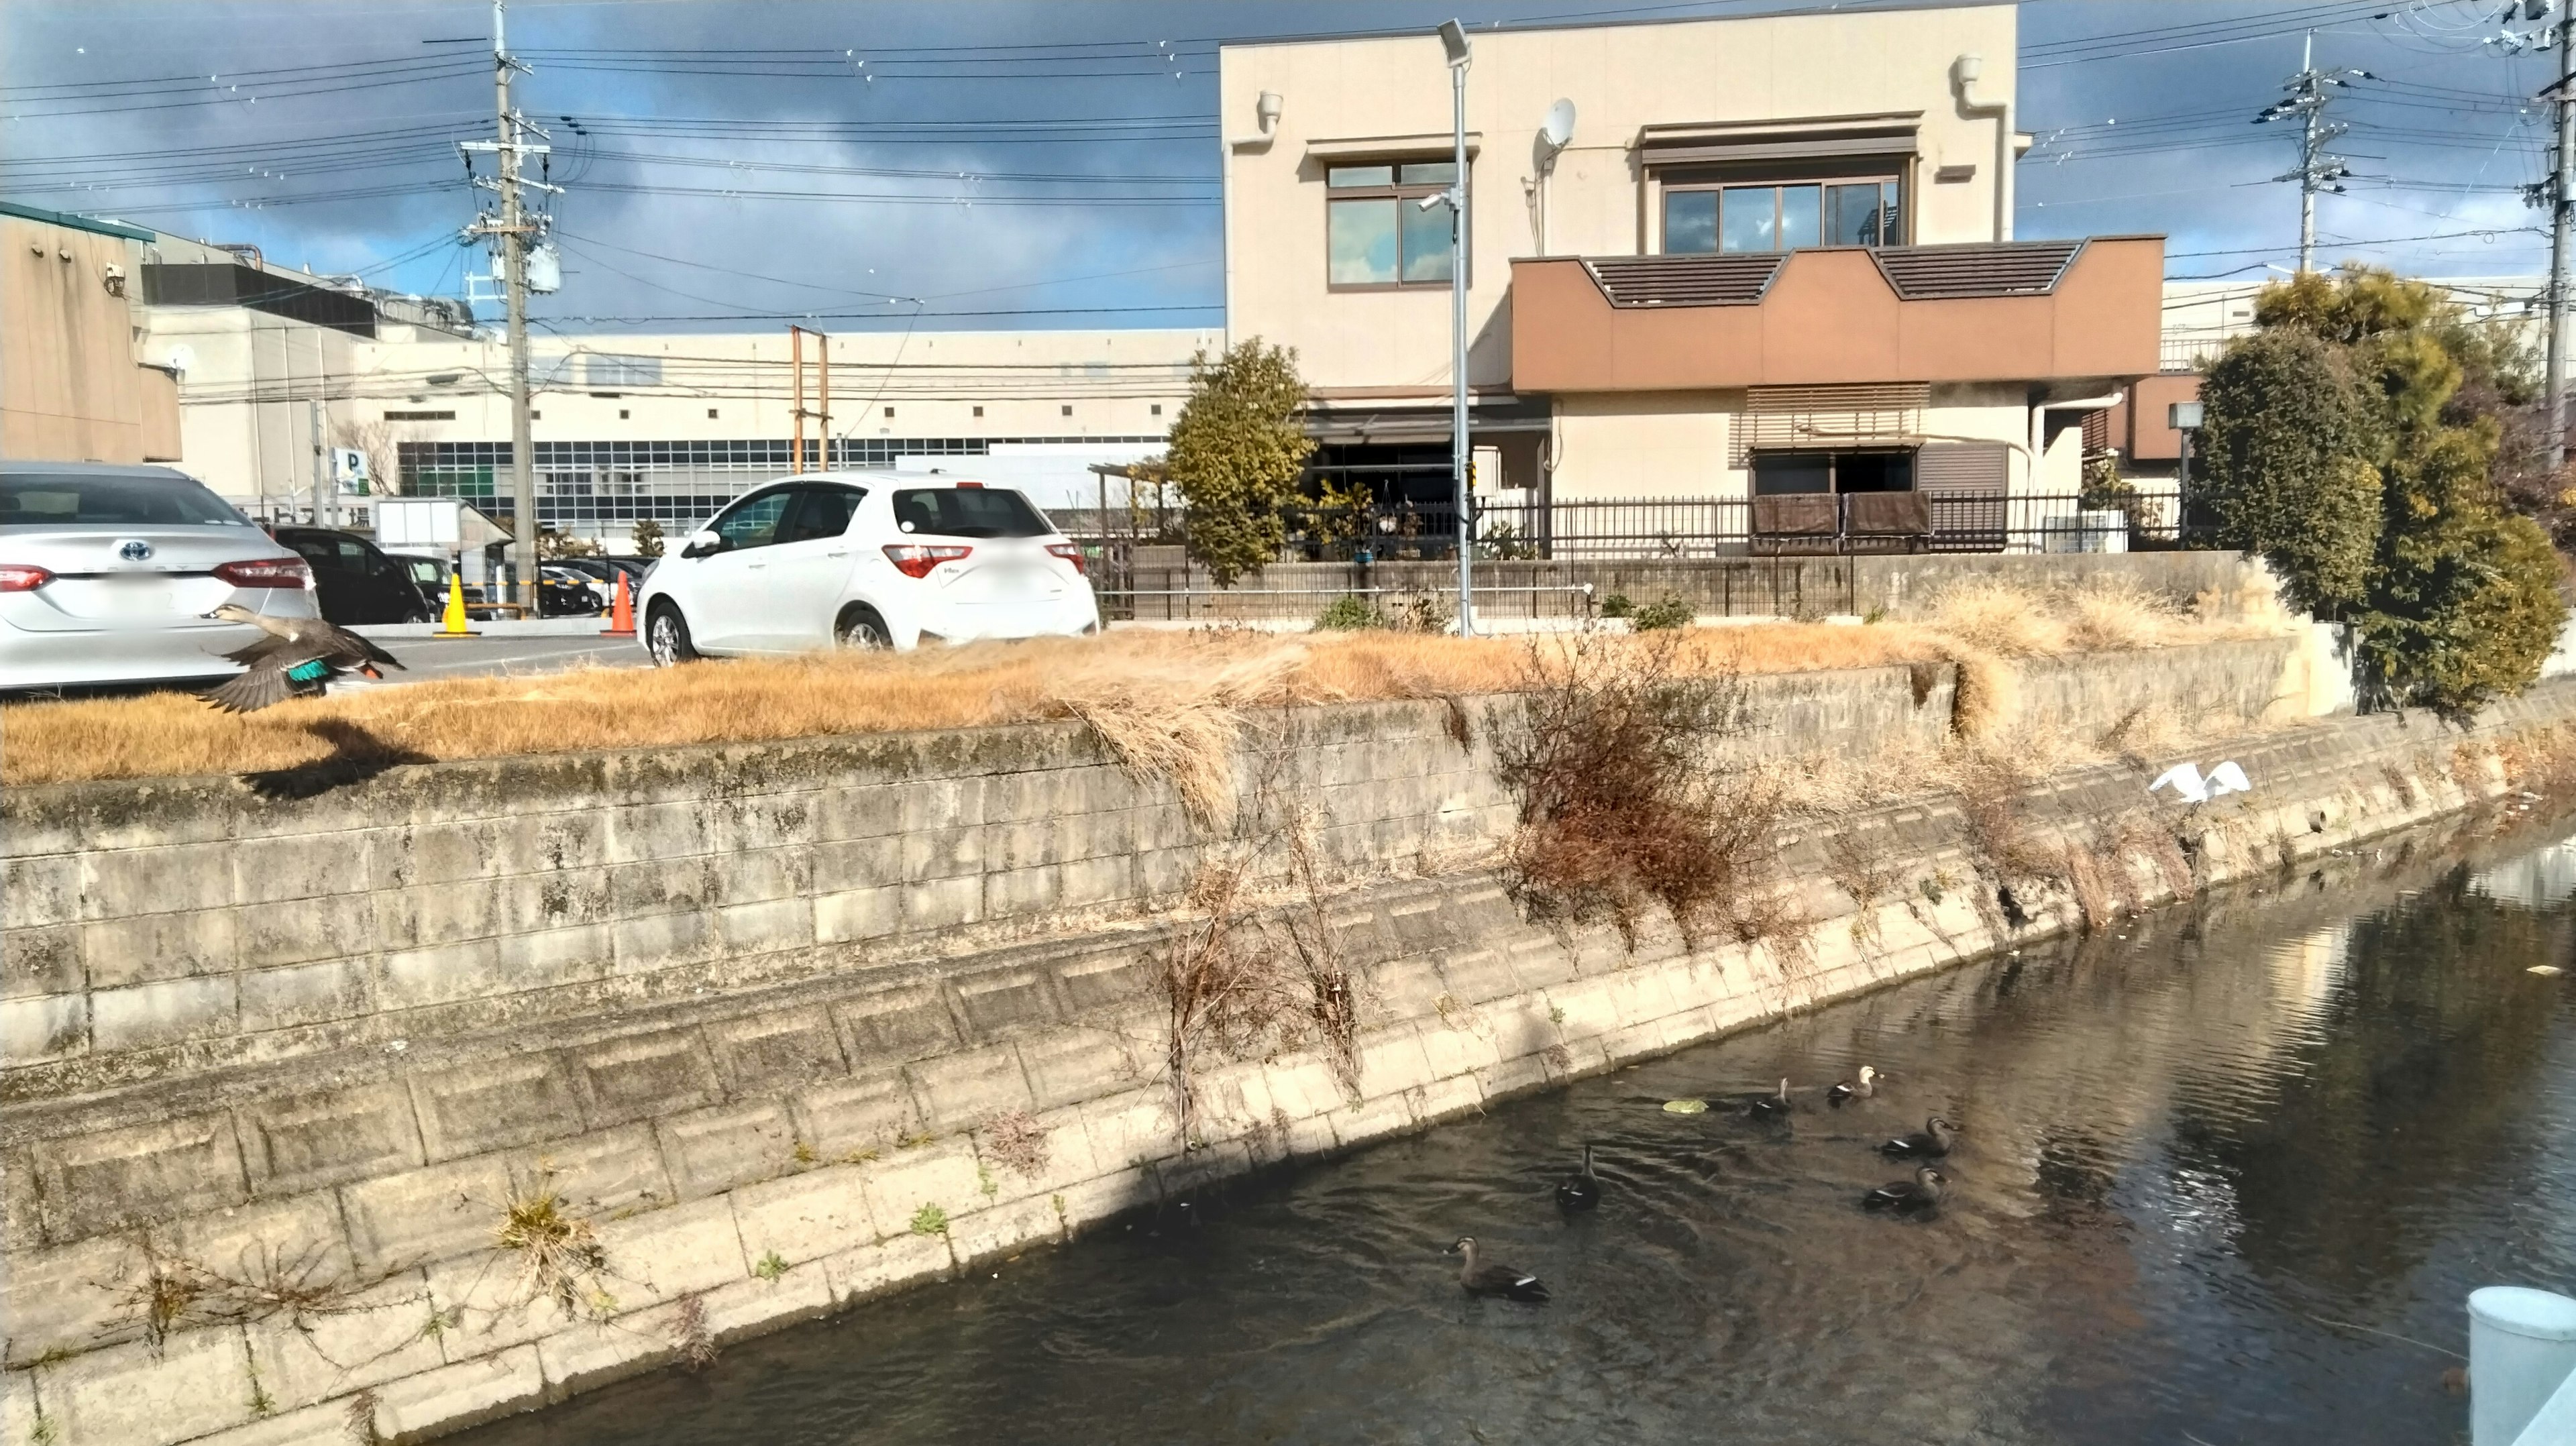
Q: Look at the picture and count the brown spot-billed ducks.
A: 7